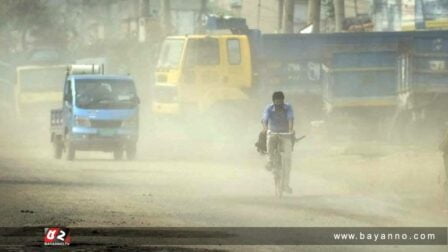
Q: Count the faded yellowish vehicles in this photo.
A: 2